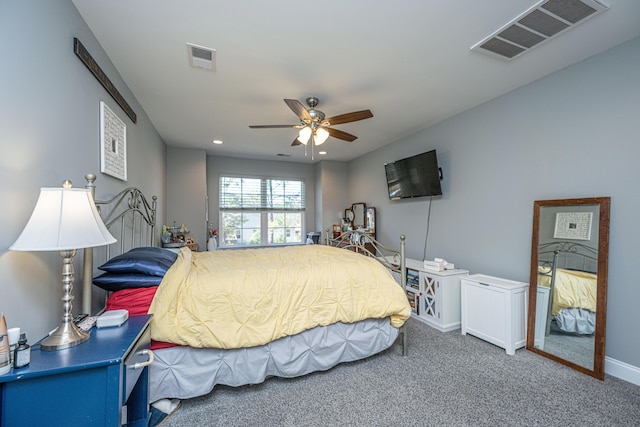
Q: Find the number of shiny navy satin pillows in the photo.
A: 2